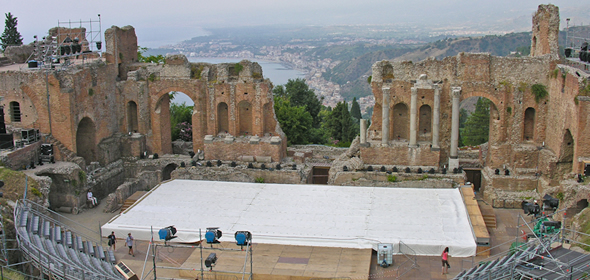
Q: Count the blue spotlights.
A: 3